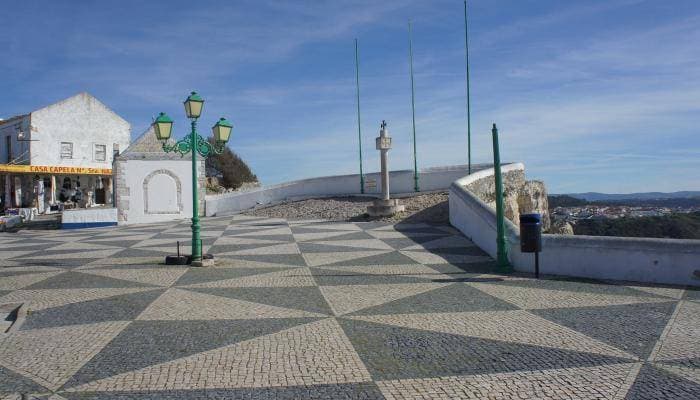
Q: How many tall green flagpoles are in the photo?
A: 3